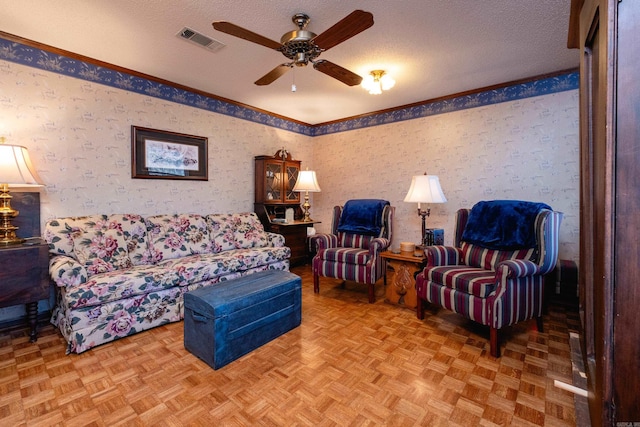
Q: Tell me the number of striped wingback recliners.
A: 2